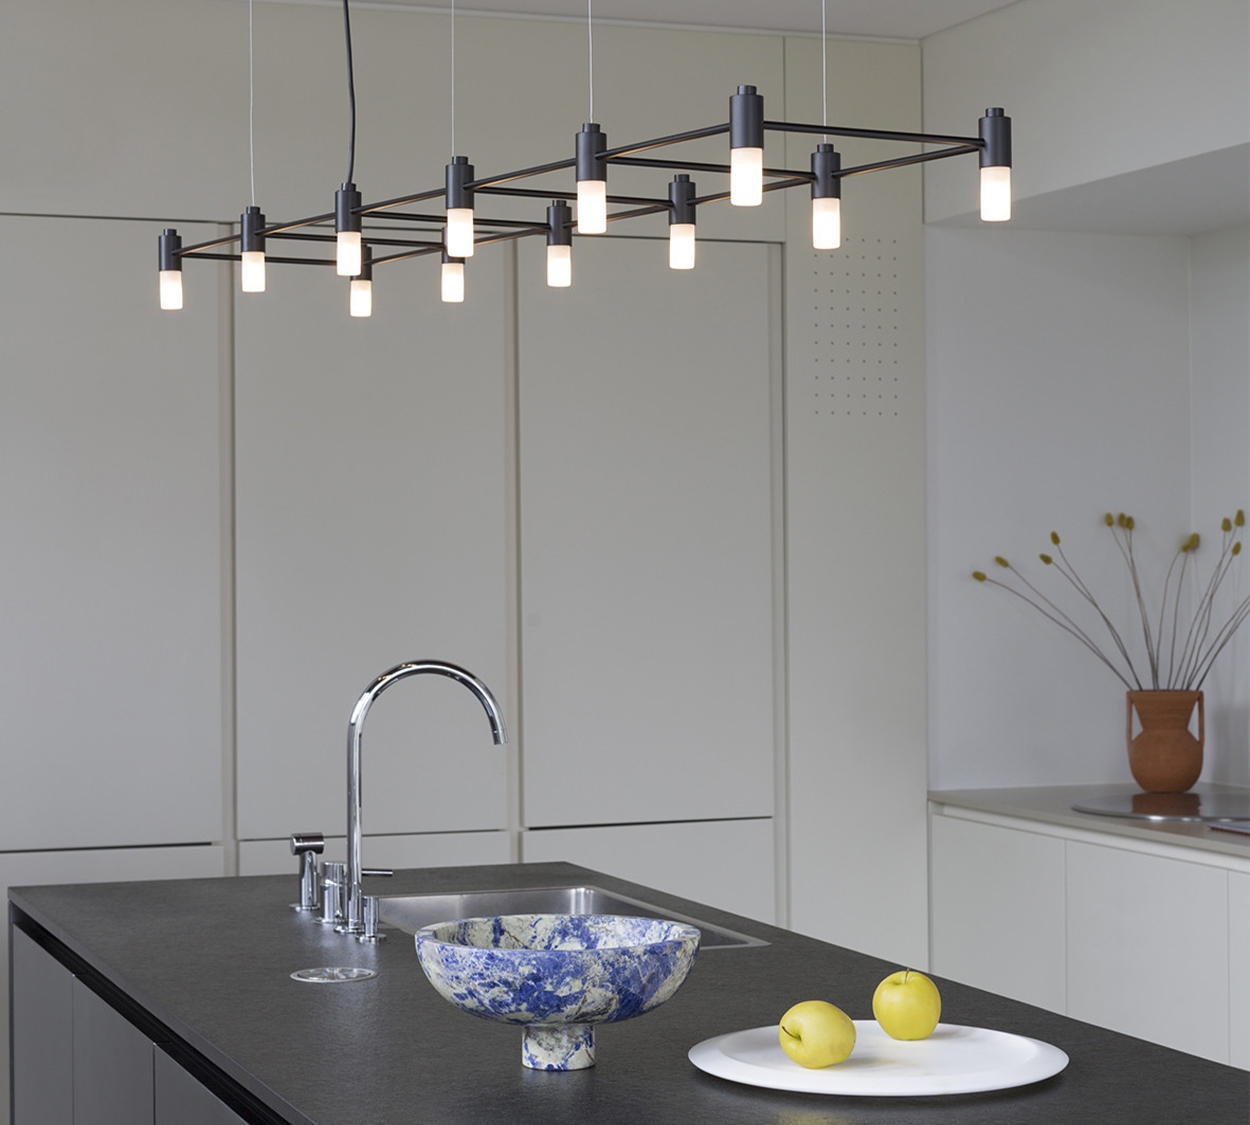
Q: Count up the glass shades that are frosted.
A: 12